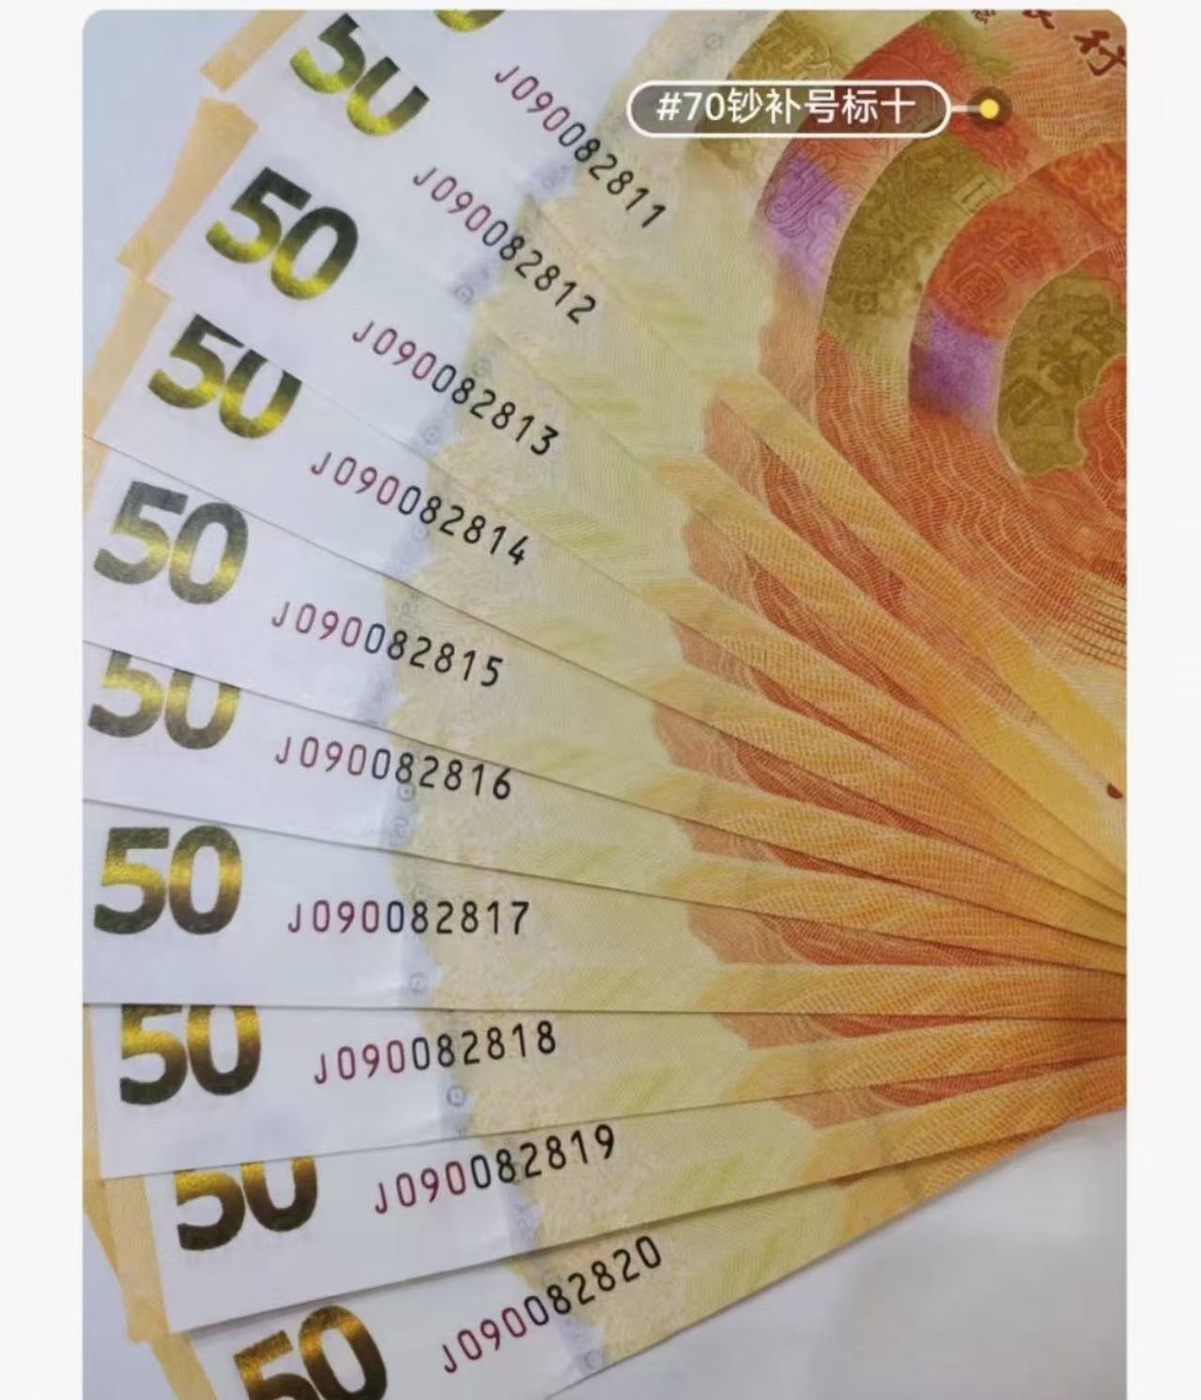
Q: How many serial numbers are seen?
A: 10